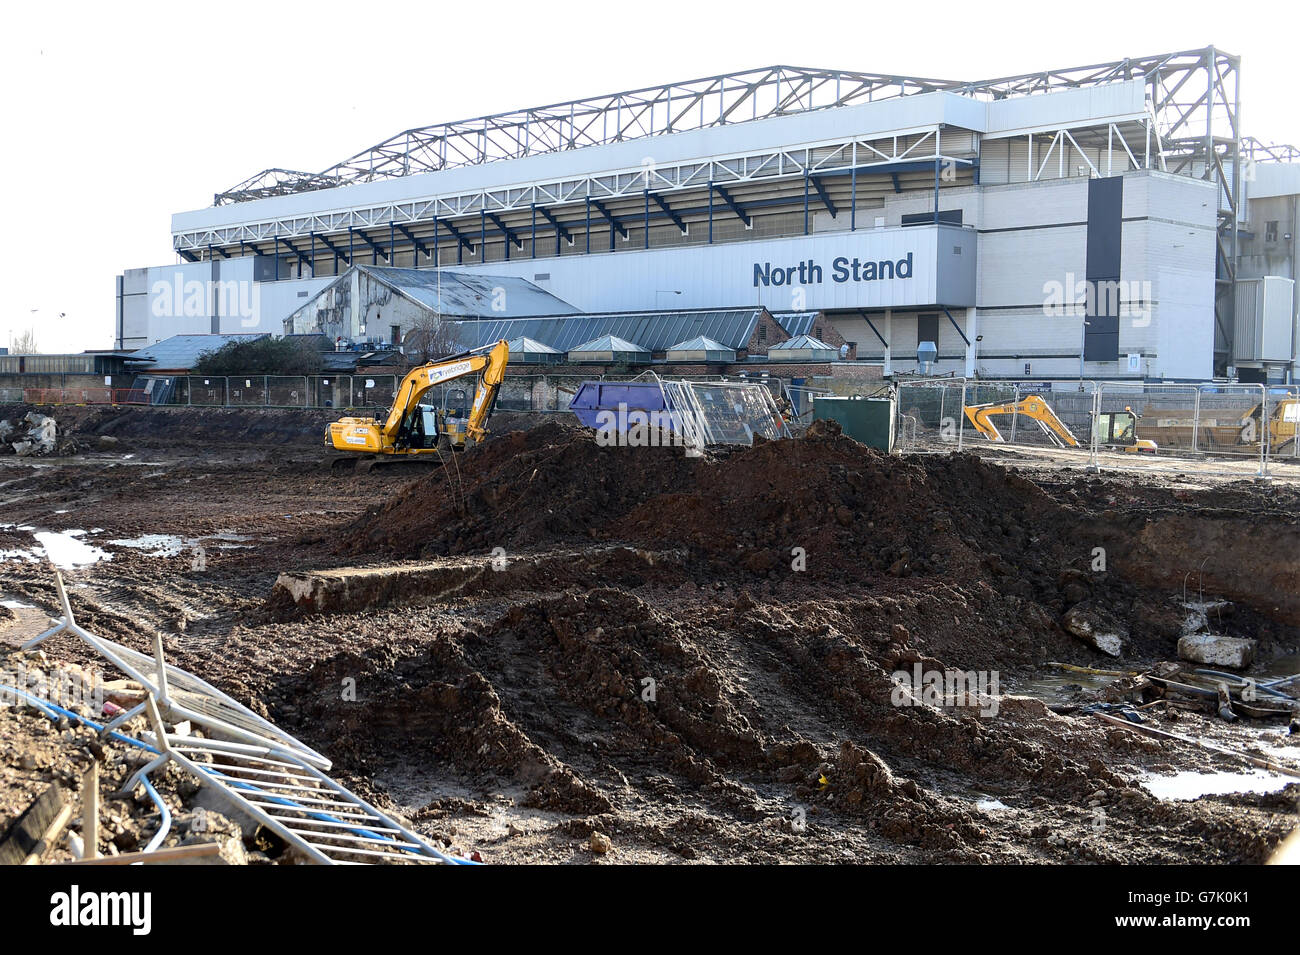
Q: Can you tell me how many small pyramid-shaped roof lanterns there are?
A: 4